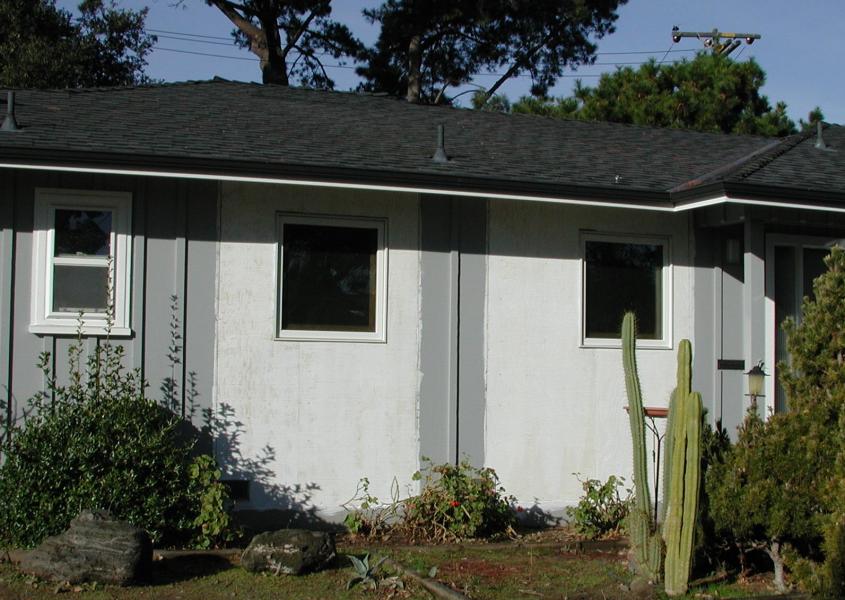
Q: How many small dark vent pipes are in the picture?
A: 3